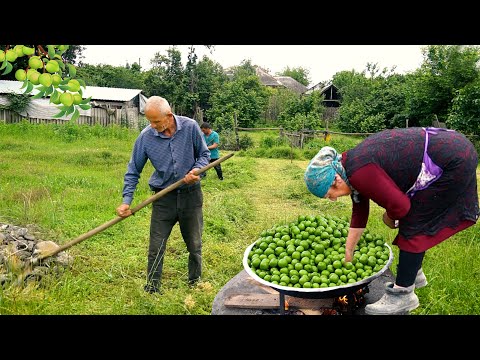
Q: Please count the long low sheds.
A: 1